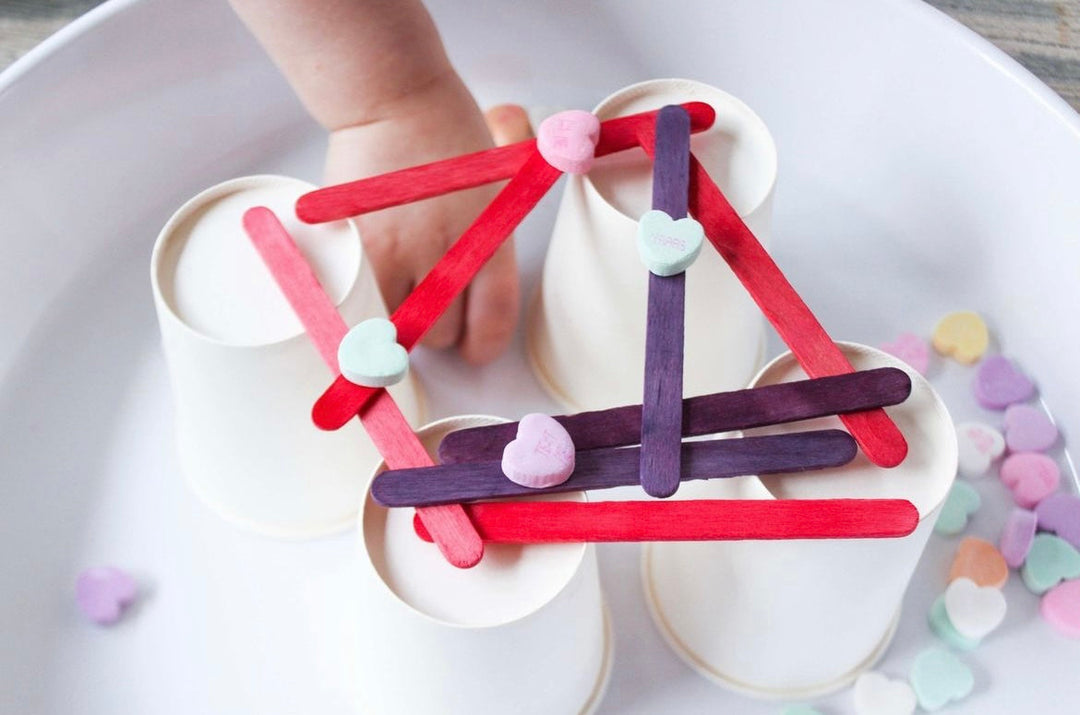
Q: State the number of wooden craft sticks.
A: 8